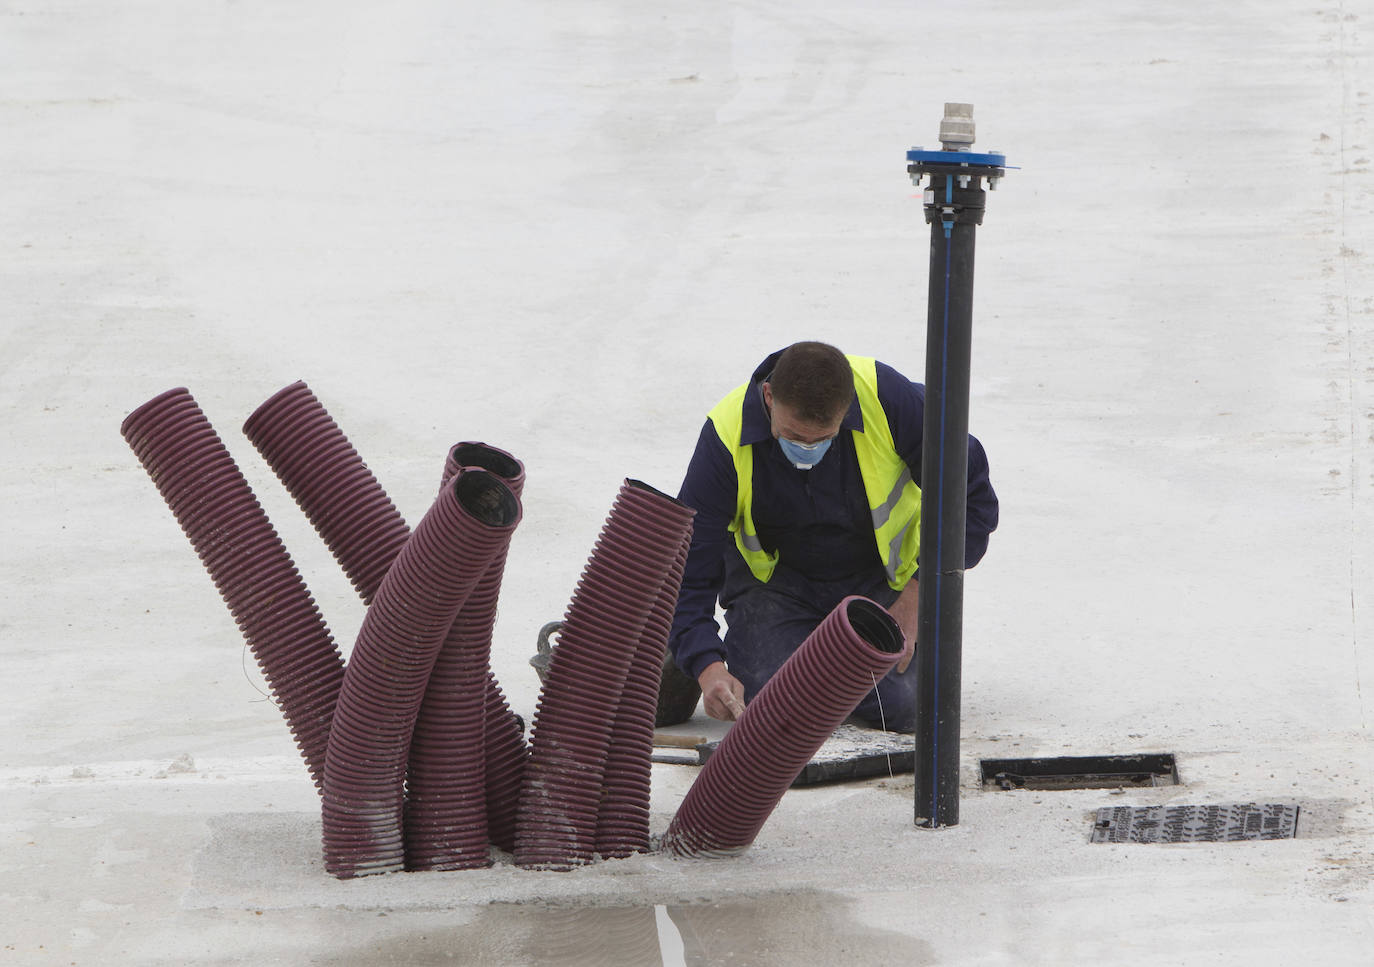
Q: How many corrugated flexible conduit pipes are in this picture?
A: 7